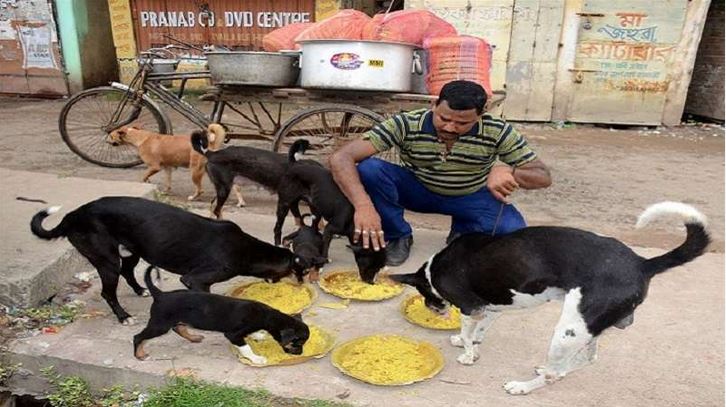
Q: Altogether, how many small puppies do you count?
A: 2